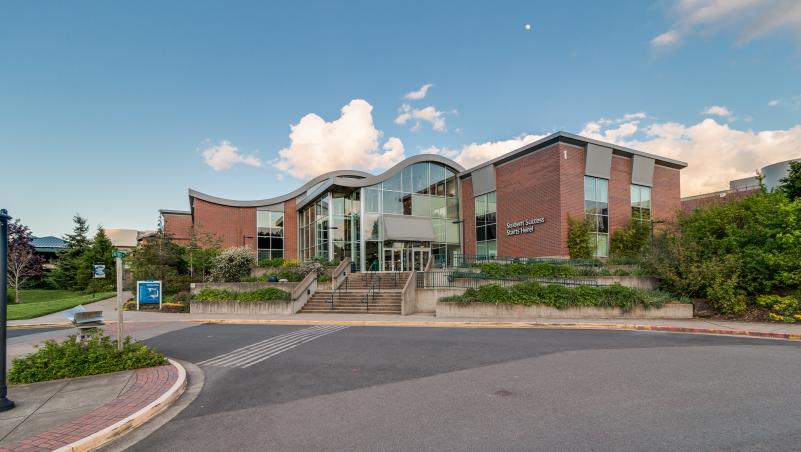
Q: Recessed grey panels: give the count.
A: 3